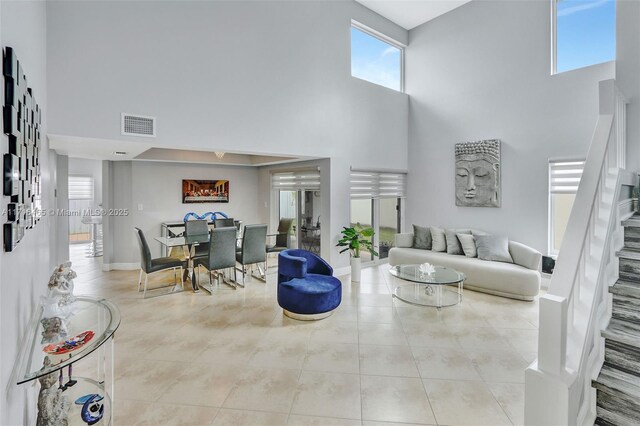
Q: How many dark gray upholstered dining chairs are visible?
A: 6